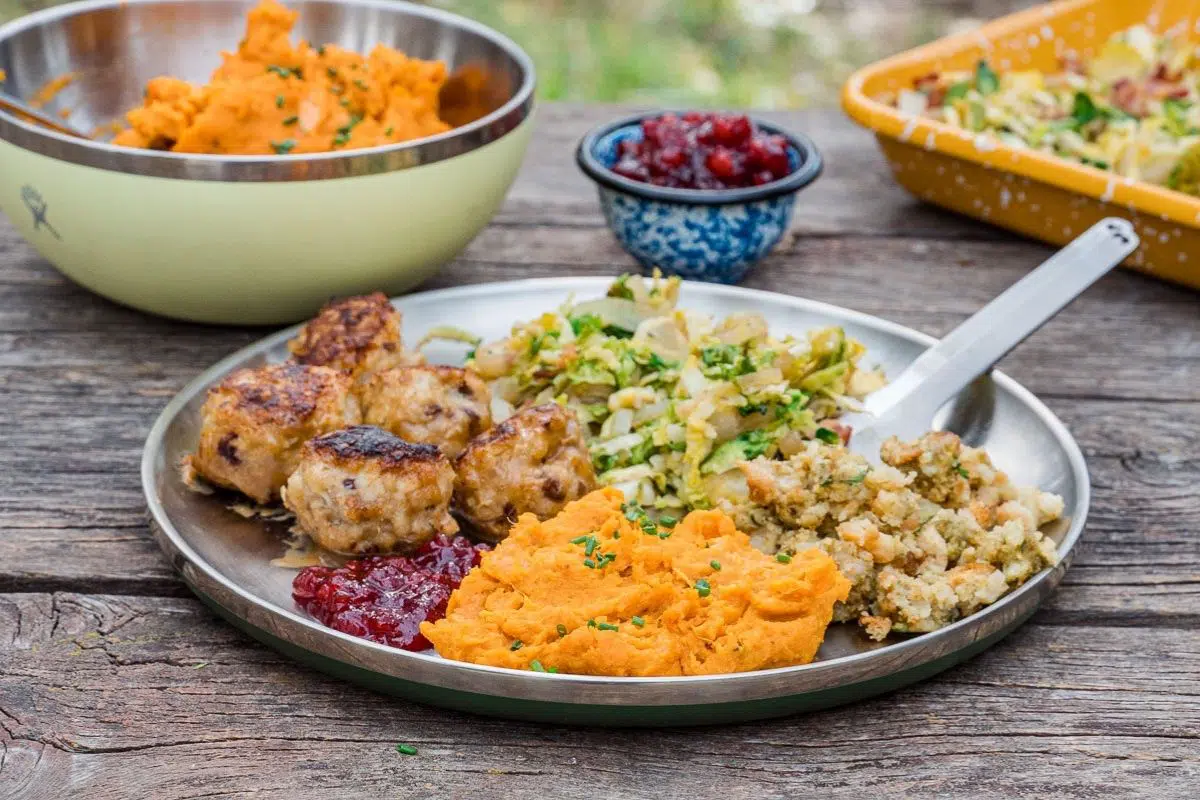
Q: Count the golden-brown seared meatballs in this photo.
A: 5